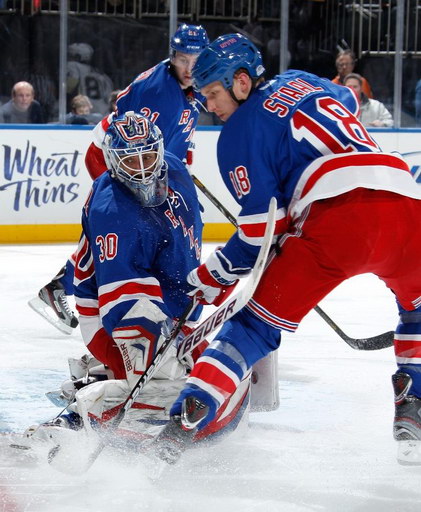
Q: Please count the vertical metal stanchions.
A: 4